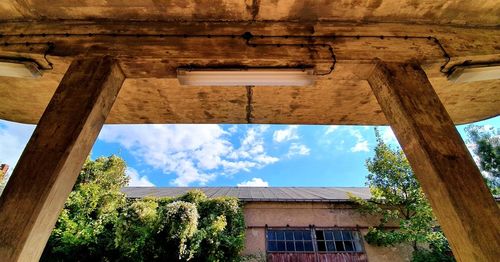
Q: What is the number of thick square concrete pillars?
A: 2